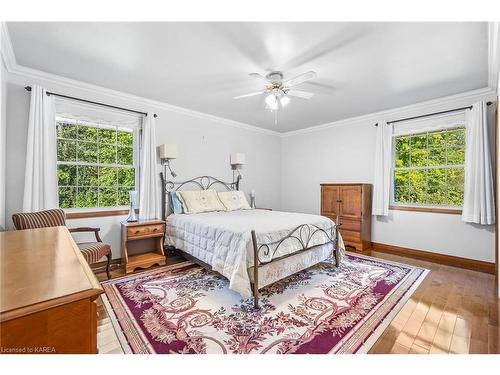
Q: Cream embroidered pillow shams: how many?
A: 2